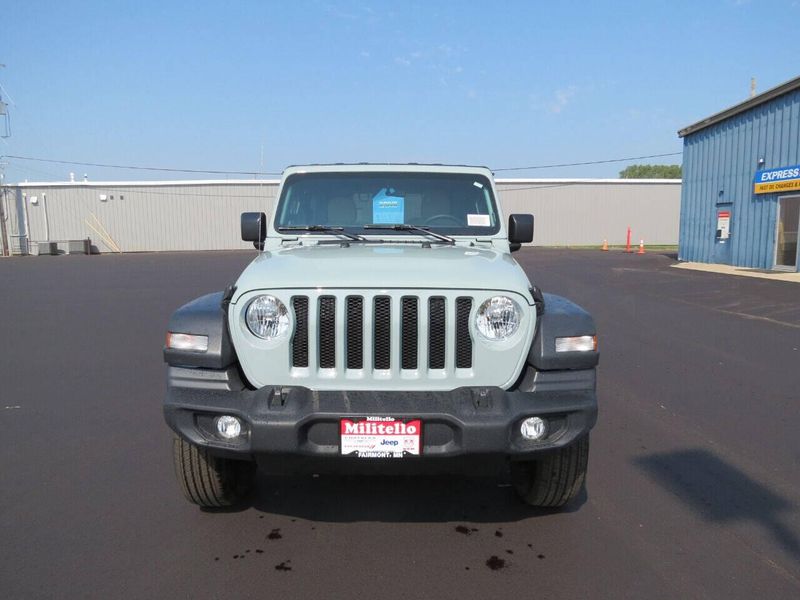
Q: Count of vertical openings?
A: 7